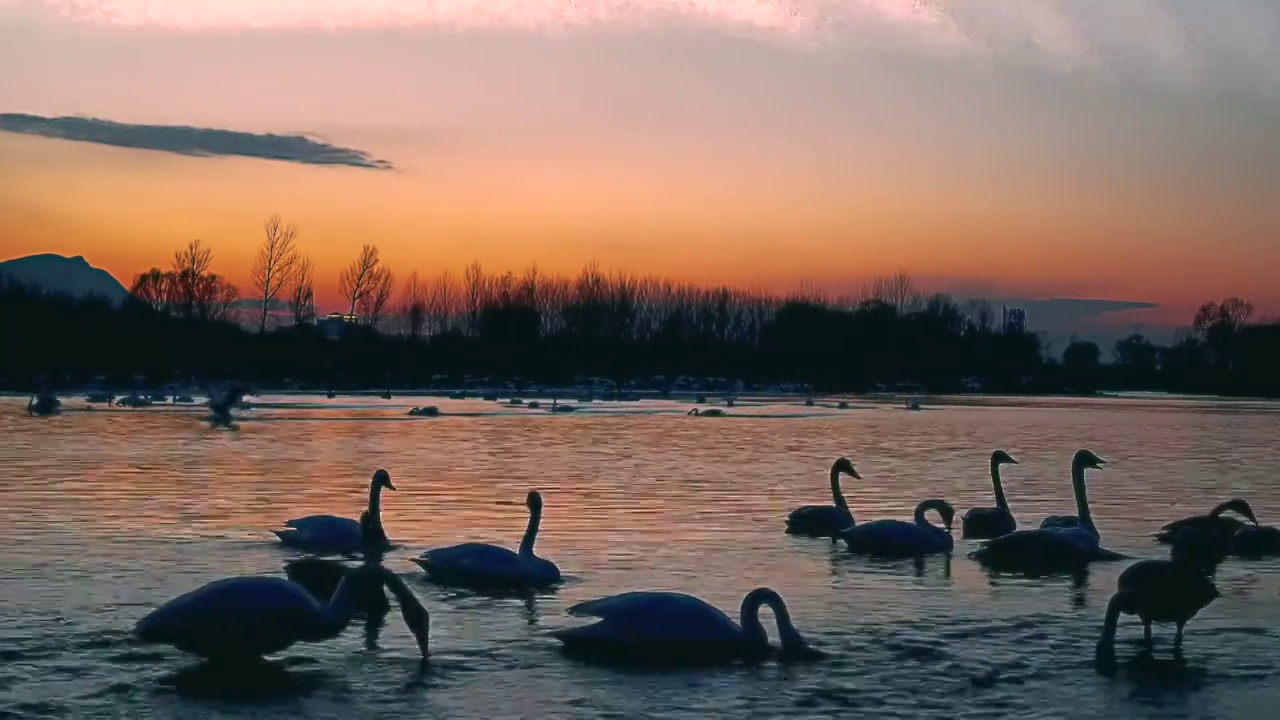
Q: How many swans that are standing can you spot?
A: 1